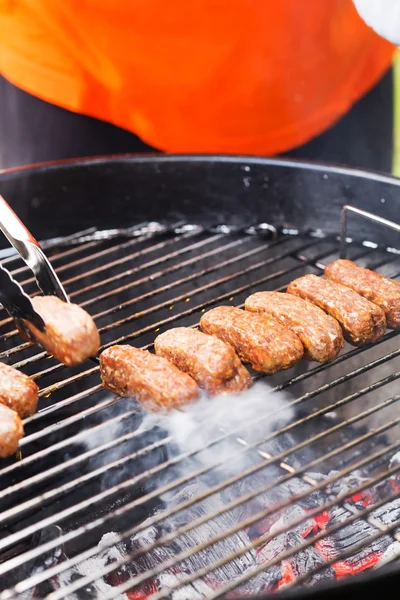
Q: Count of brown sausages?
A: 9